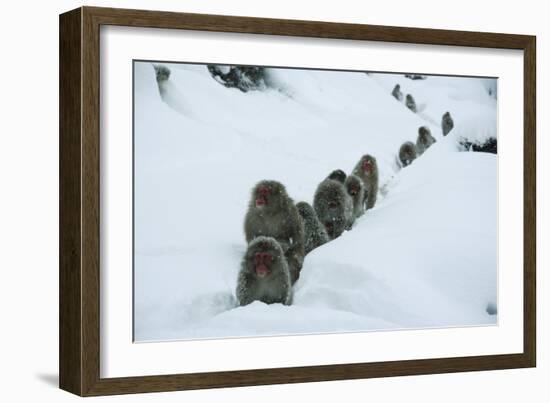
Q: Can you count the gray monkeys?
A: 12